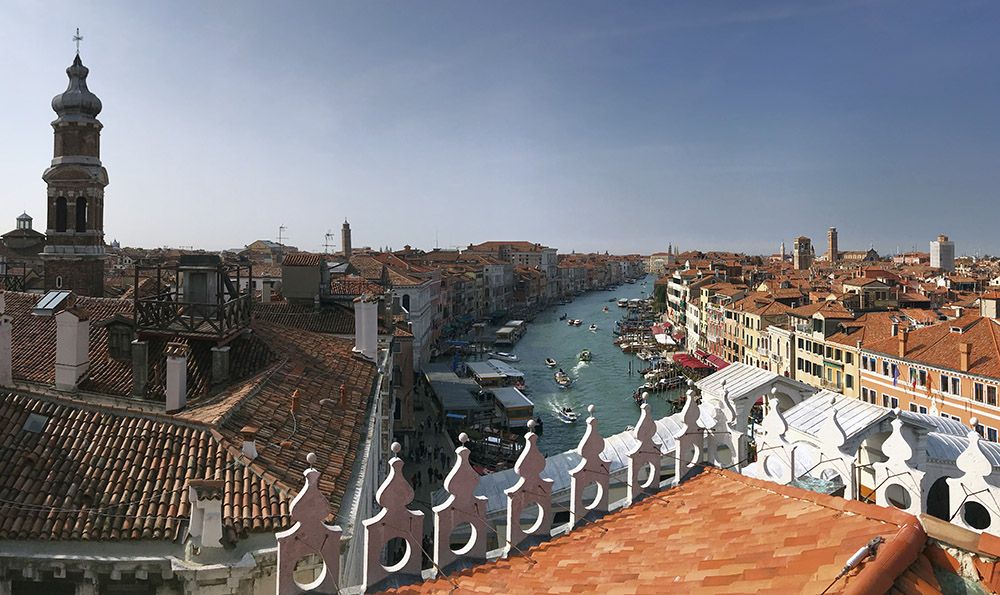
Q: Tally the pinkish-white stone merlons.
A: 12